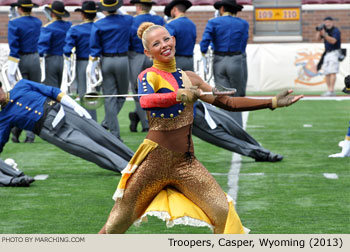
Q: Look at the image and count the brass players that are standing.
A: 7